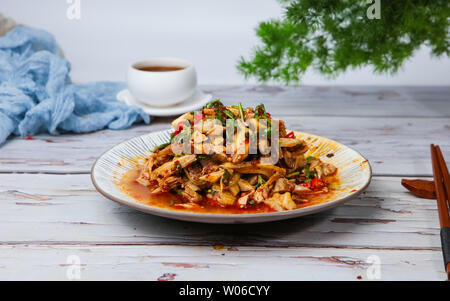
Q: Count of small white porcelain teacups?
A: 1